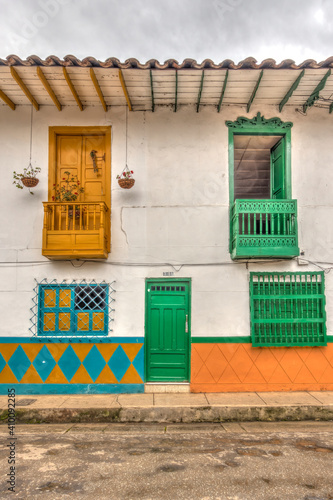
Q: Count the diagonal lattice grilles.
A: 1